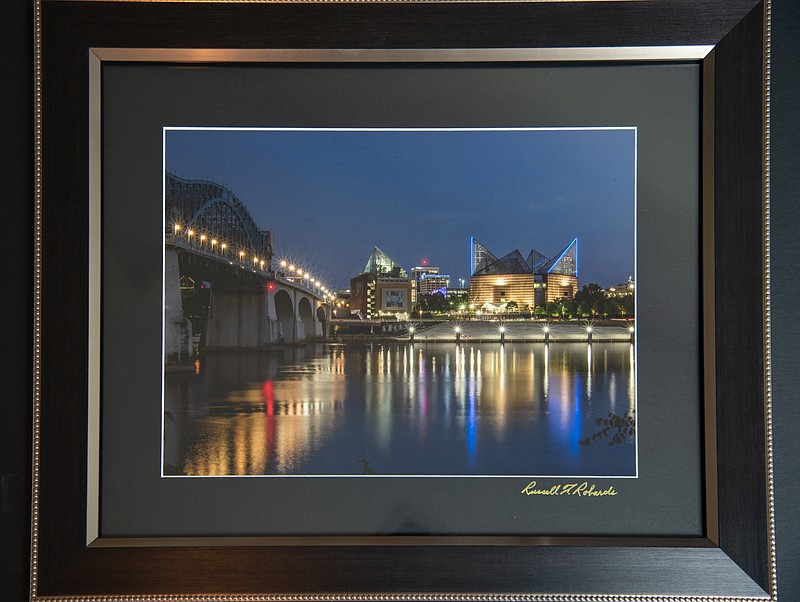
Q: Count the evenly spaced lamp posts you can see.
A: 6